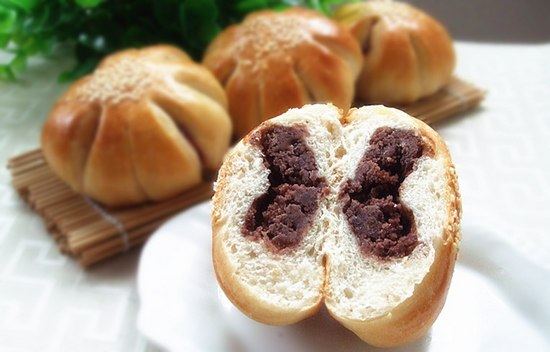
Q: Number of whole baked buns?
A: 3